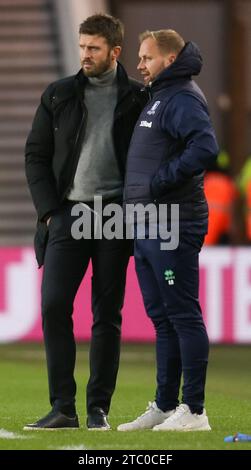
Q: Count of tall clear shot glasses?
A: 0